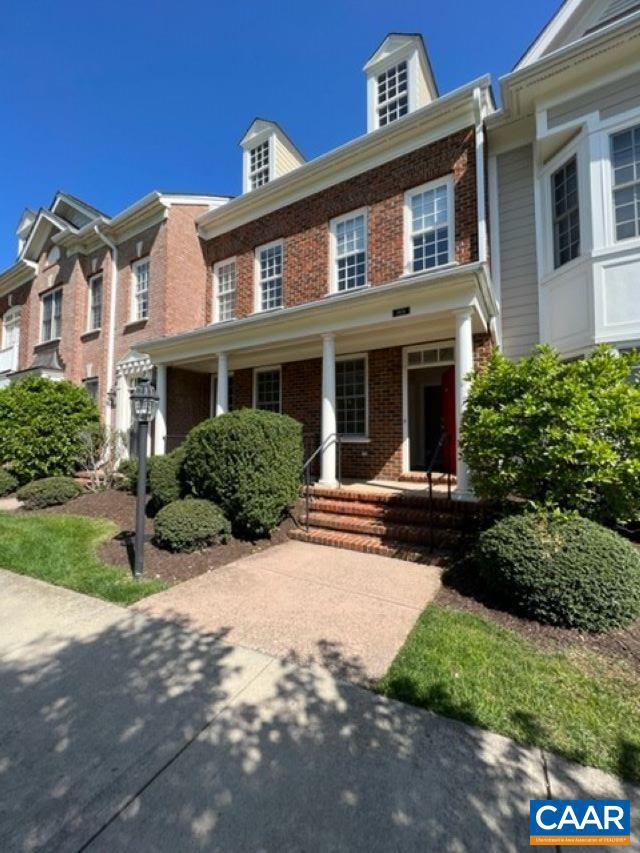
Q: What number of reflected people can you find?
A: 0